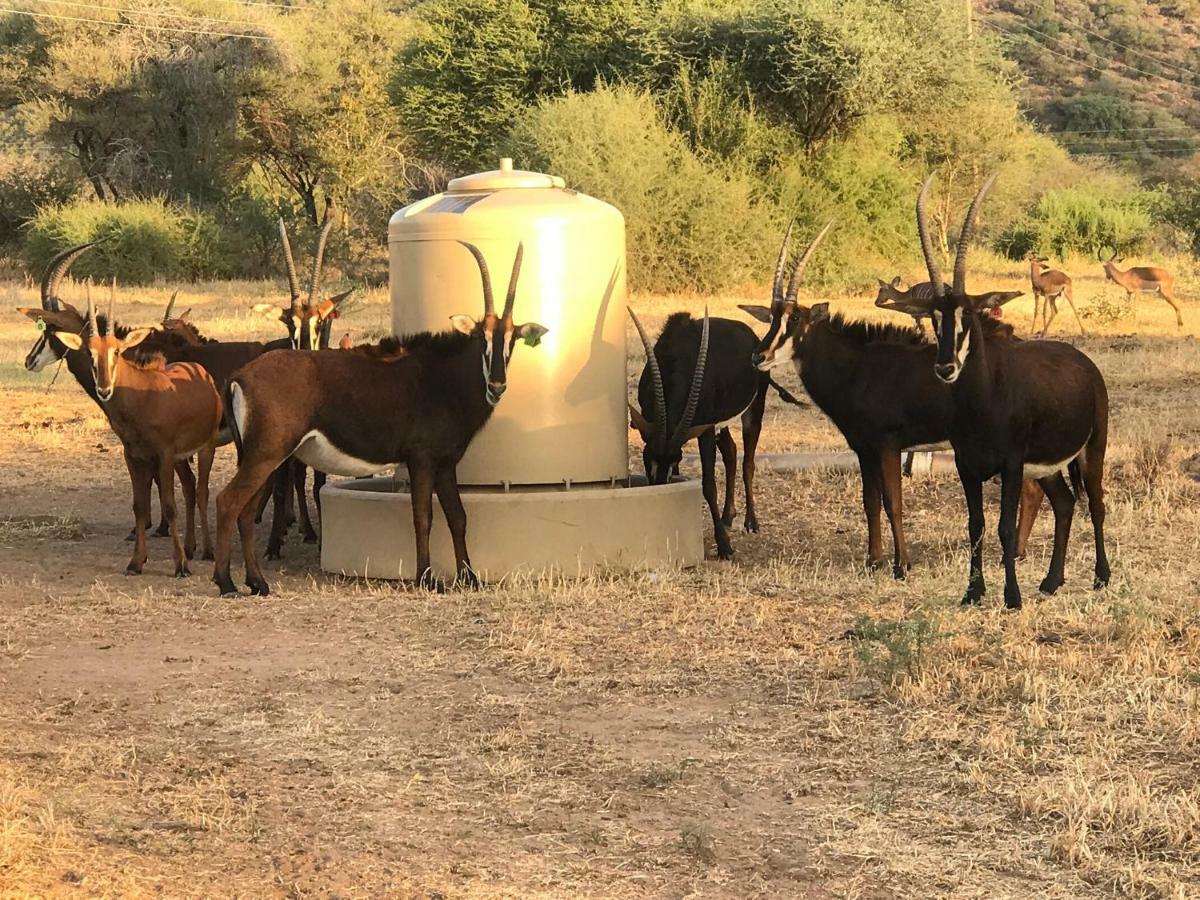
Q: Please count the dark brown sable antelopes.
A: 6